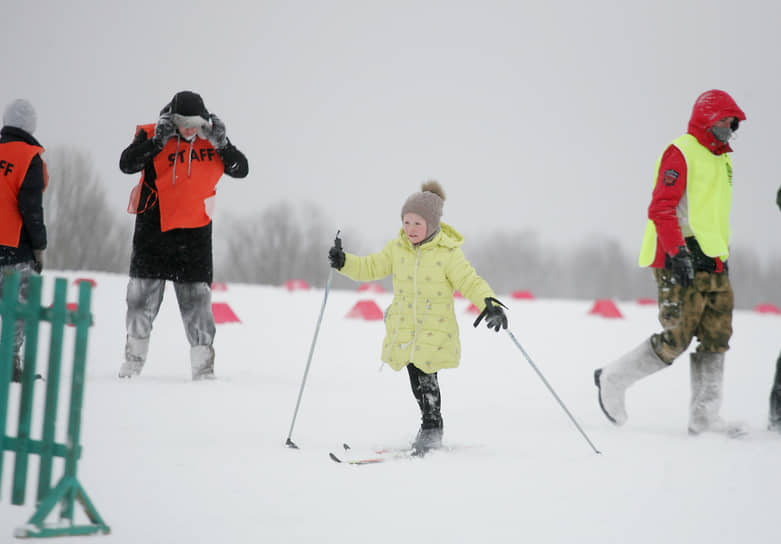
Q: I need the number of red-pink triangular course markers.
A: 13